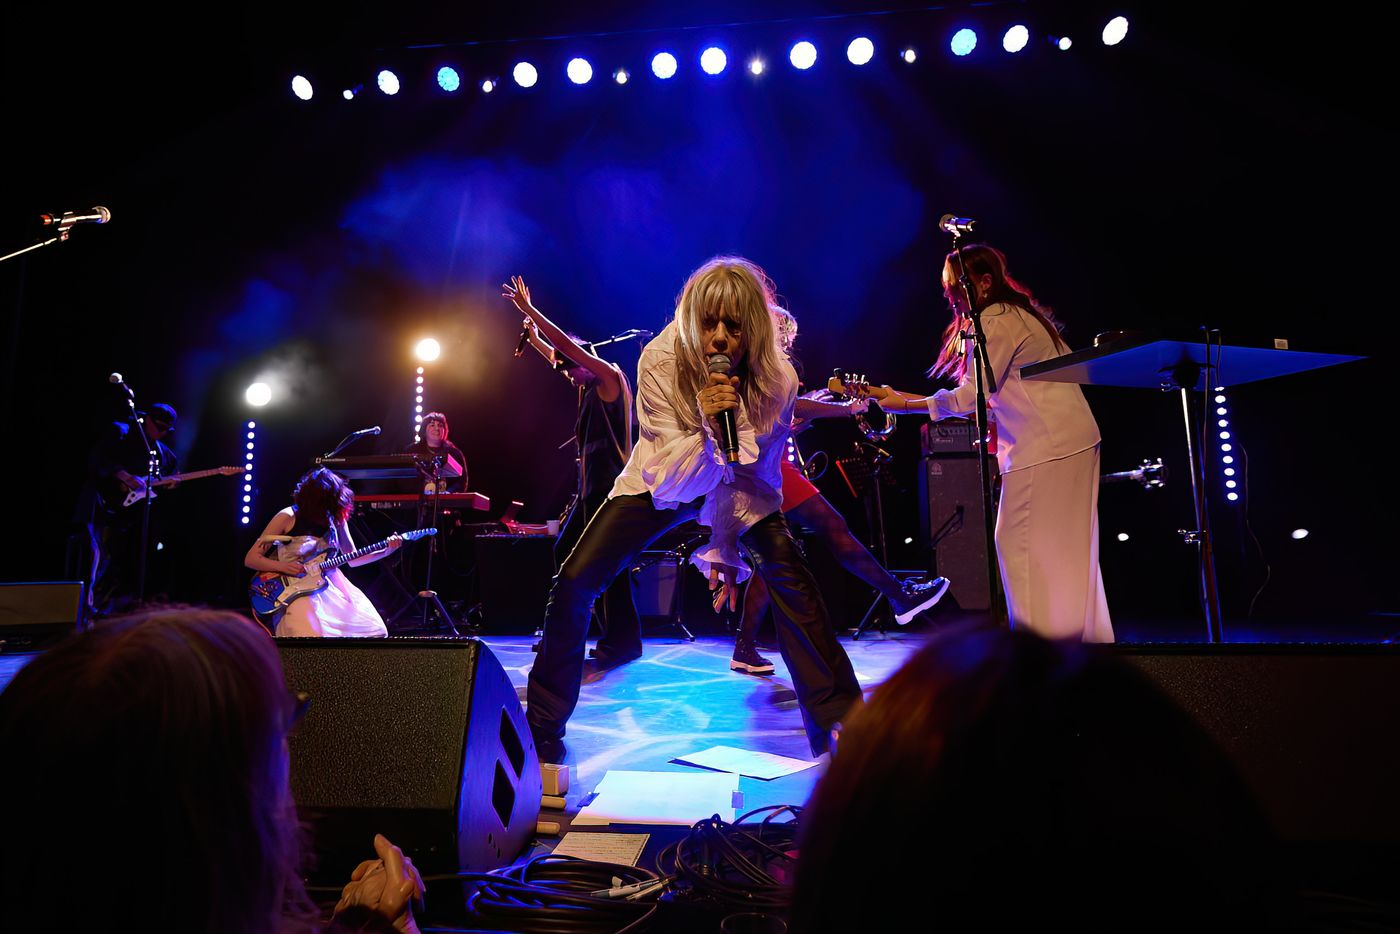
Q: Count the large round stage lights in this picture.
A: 14